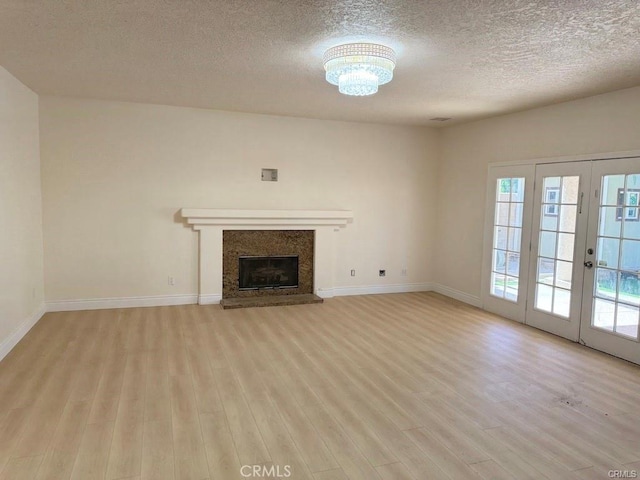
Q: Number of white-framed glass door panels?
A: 3